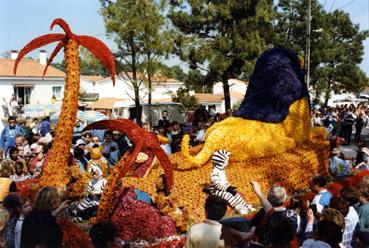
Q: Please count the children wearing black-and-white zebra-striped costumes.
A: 2